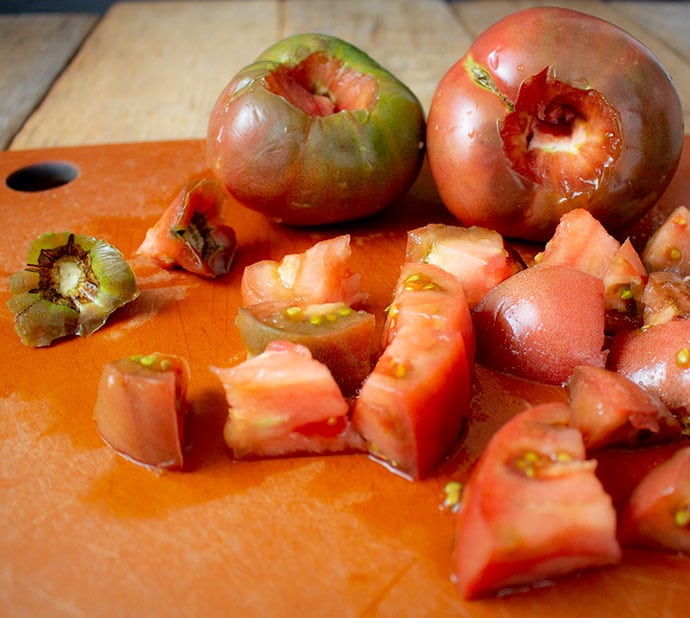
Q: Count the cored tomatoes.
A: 2